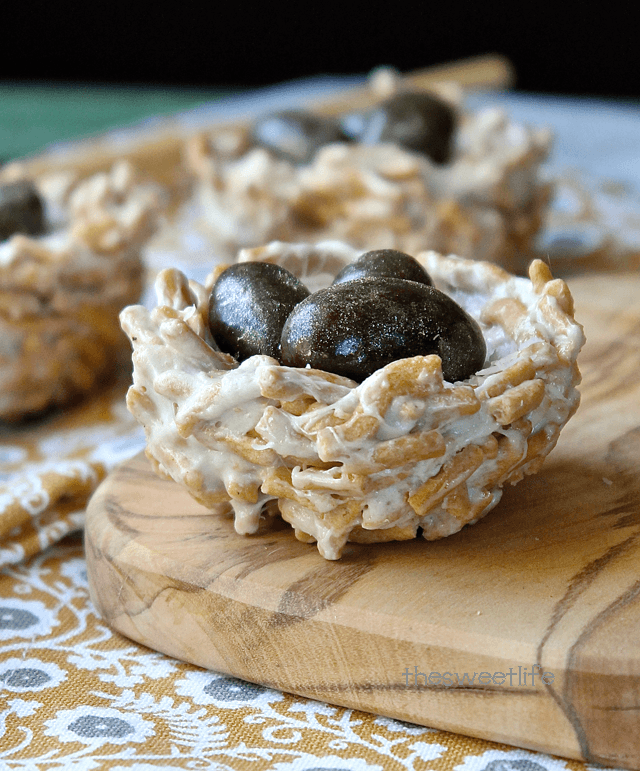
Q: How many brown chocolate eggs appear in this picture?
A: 6